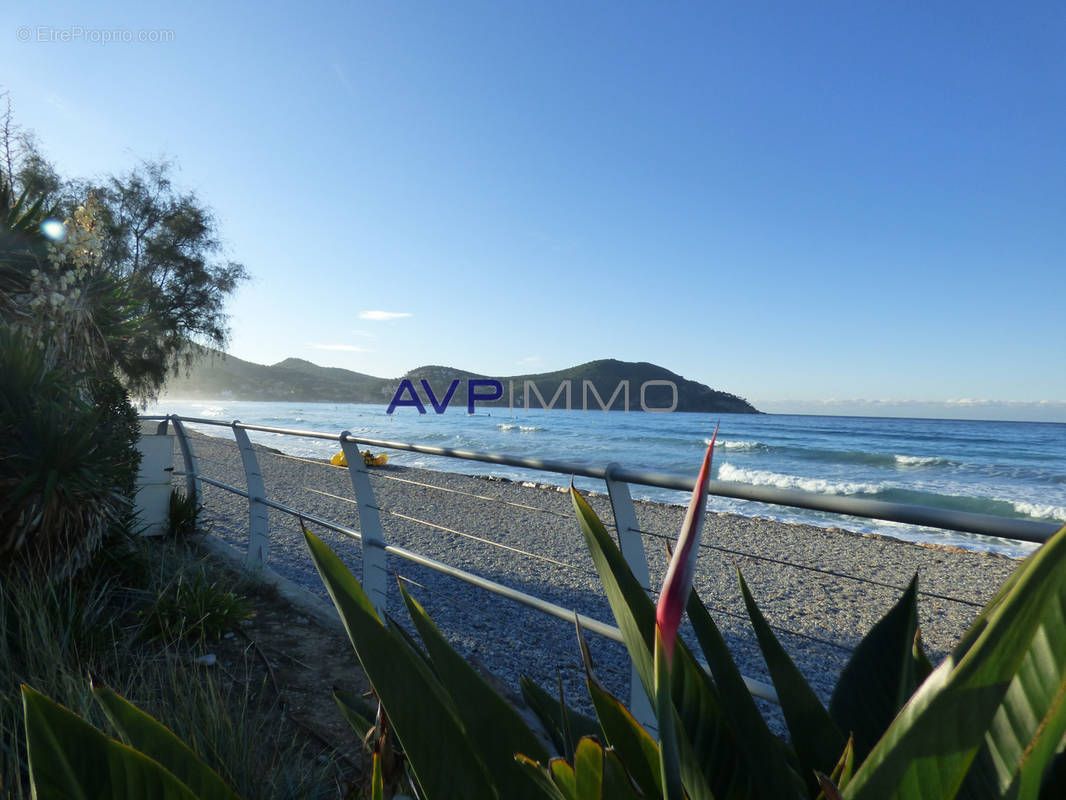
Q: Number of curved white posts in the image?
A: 4